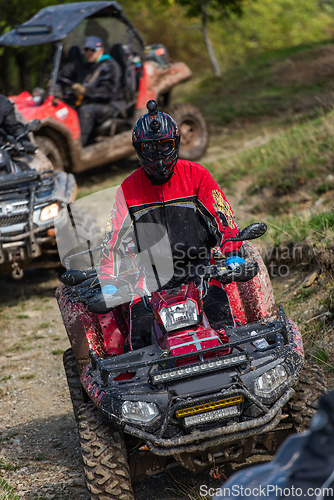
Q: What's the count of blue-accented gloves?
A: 2